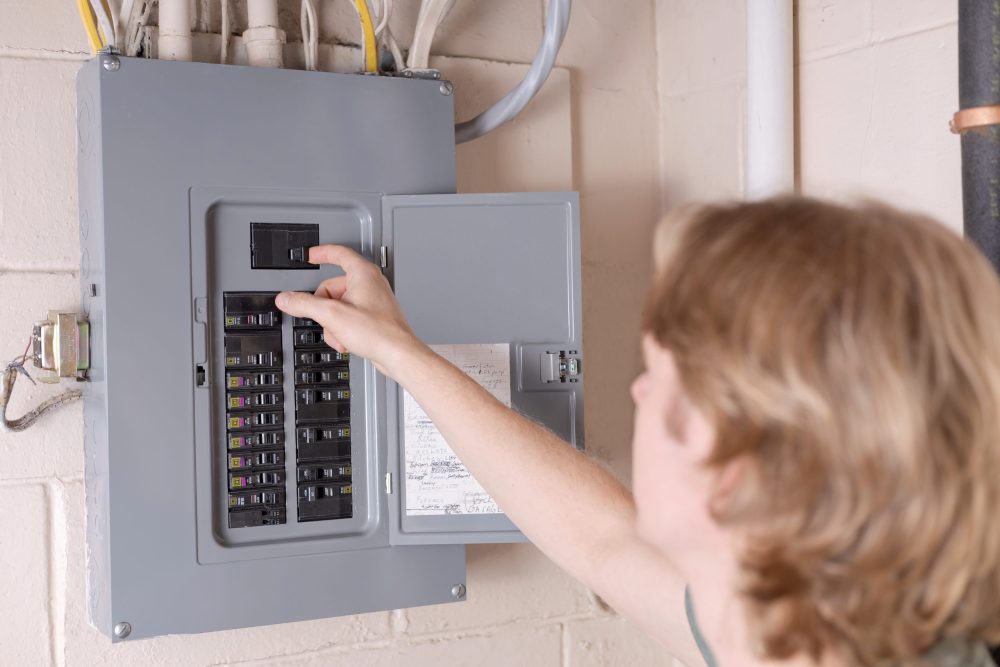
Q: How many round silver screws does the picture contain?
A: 4